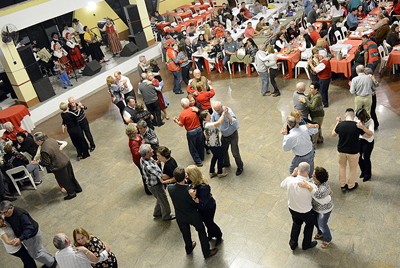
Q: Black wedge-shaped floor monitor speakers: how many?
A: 2